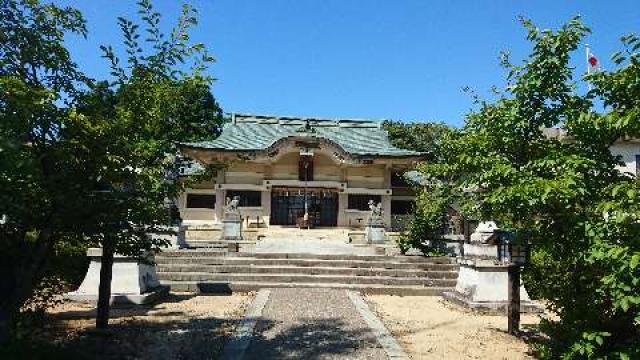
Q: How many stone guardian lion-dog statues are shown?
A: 2